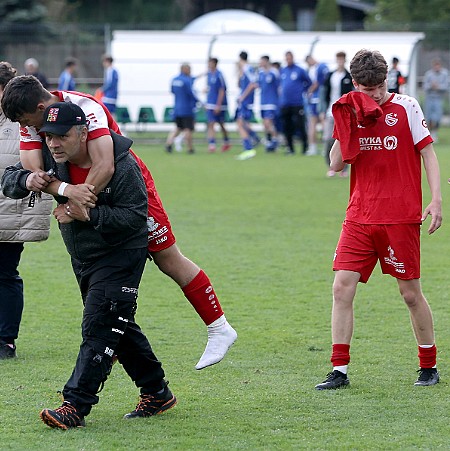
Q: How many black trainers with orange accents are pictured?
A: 2